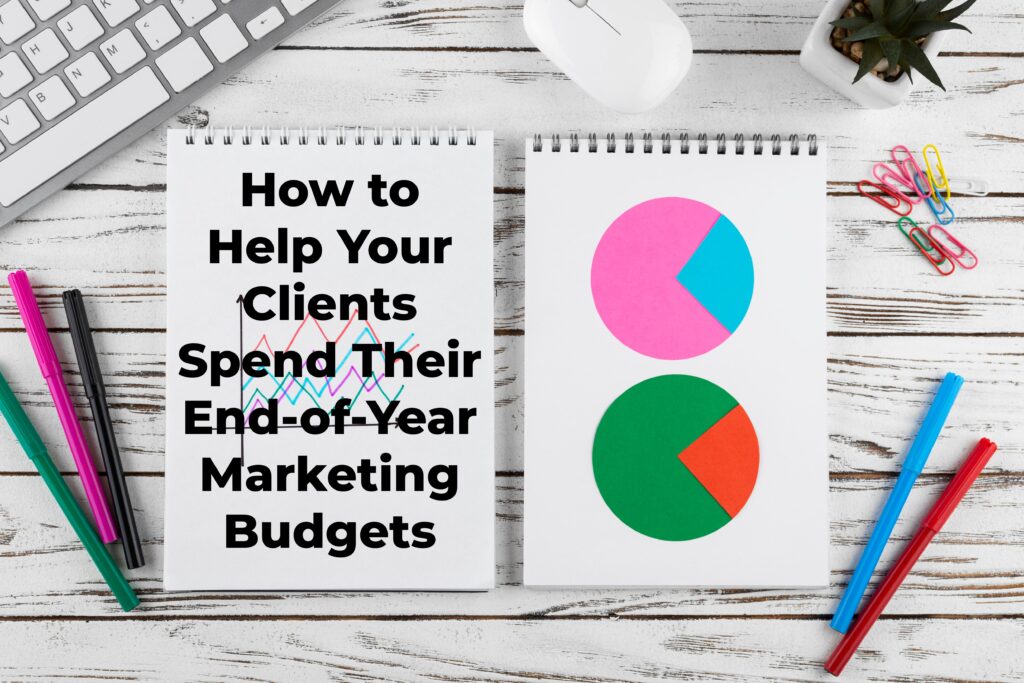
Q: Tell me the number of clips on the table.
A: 9